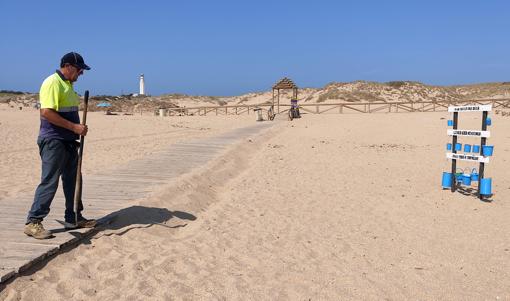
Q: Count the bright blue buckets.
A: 12